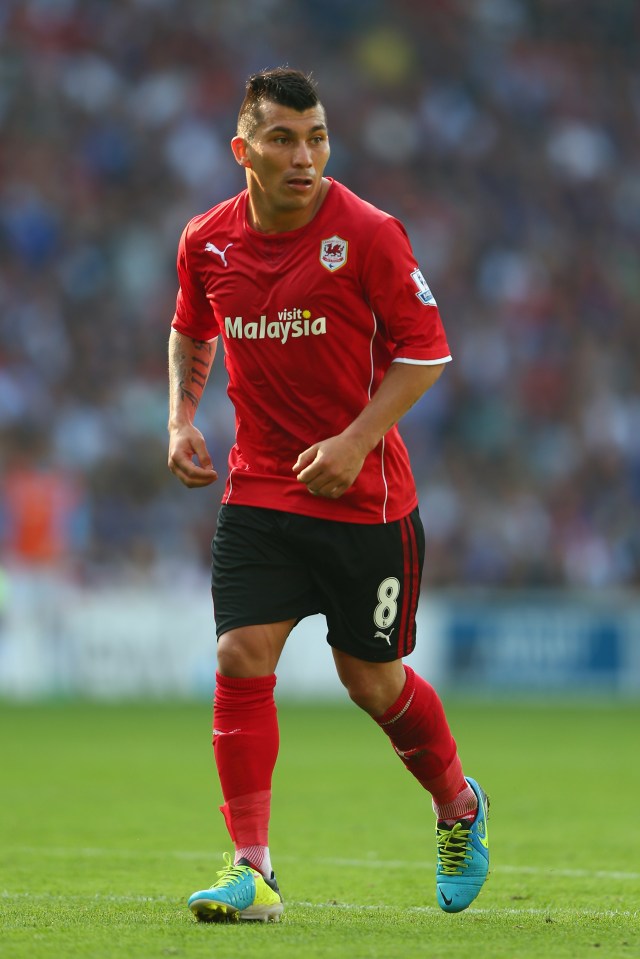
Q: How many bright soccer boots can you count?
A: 2